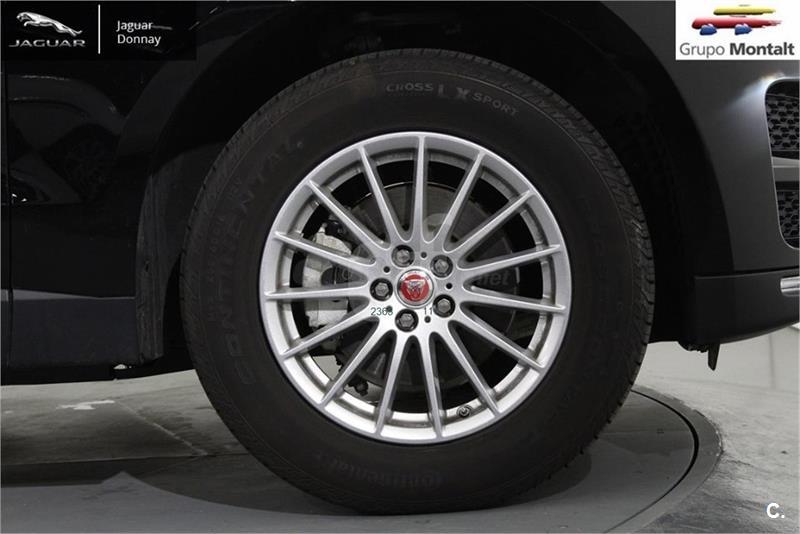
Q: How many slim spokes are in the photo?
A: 15